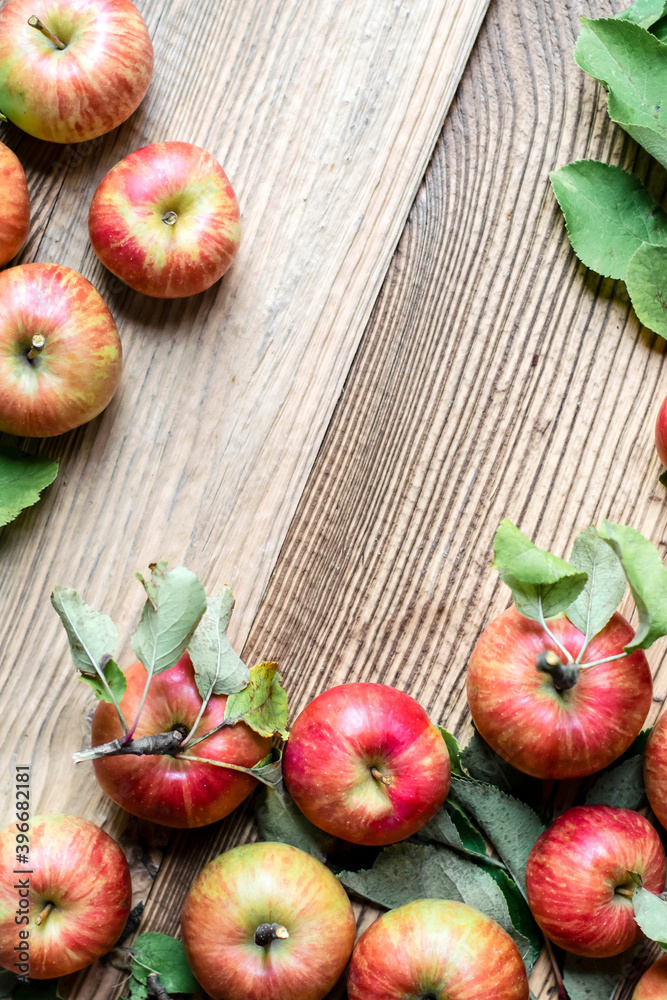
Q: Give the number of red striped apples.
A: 14